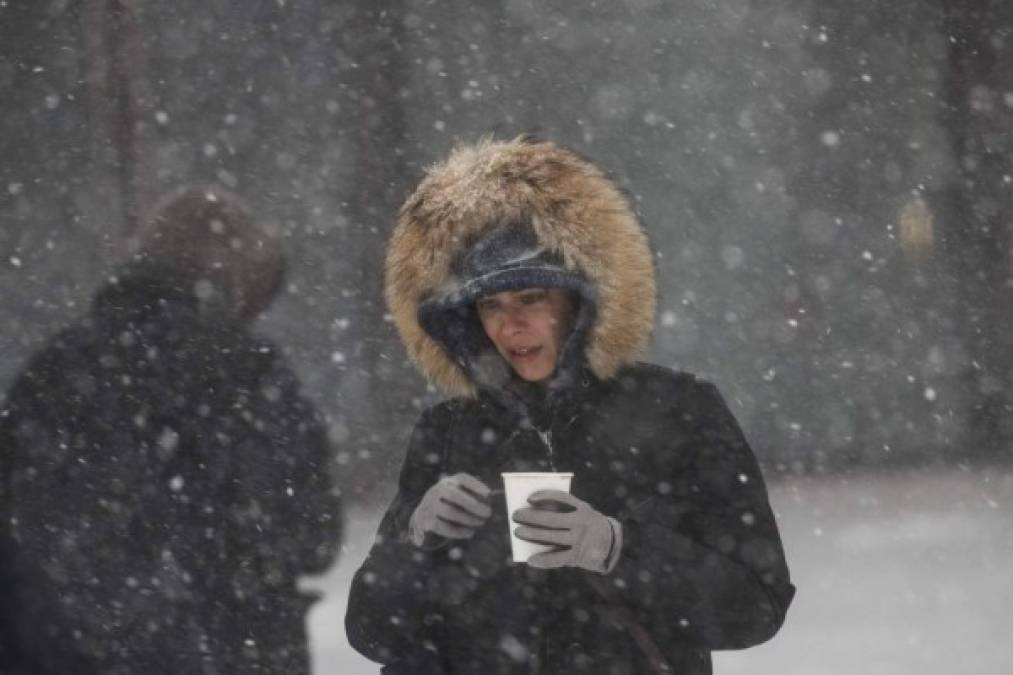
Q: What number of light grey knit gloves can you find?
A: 2